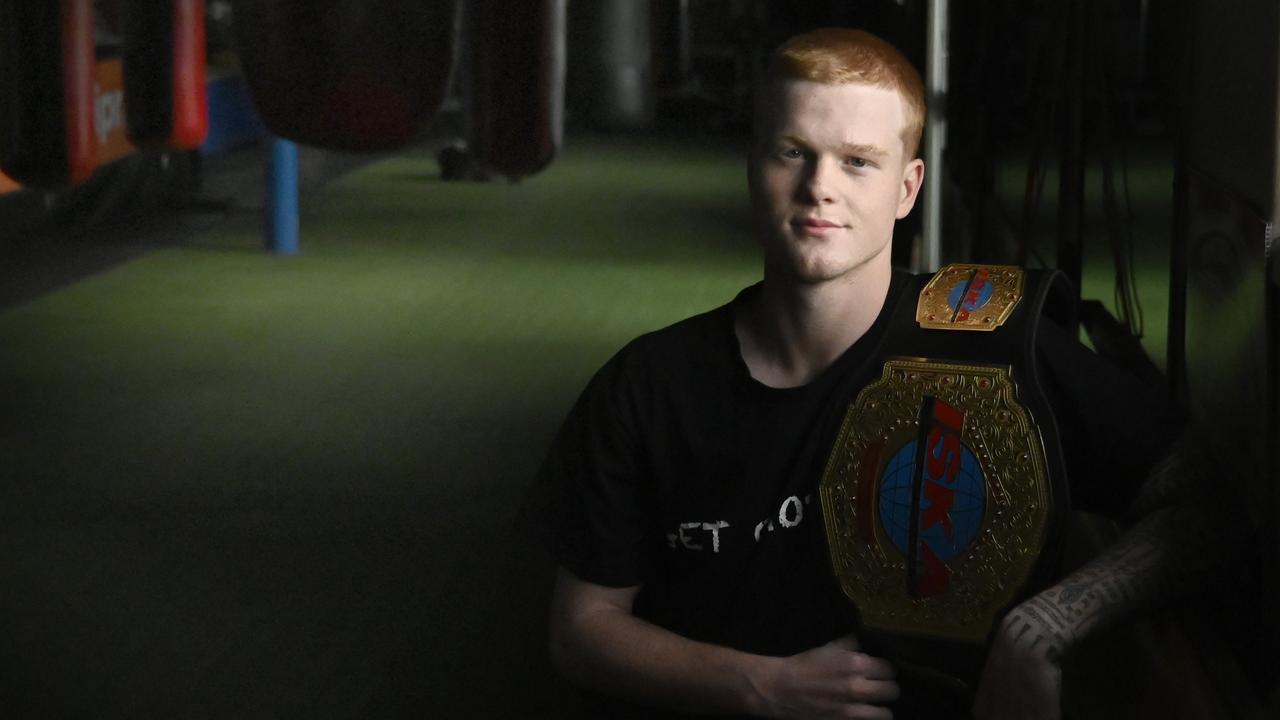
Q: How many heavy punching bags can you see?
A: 4